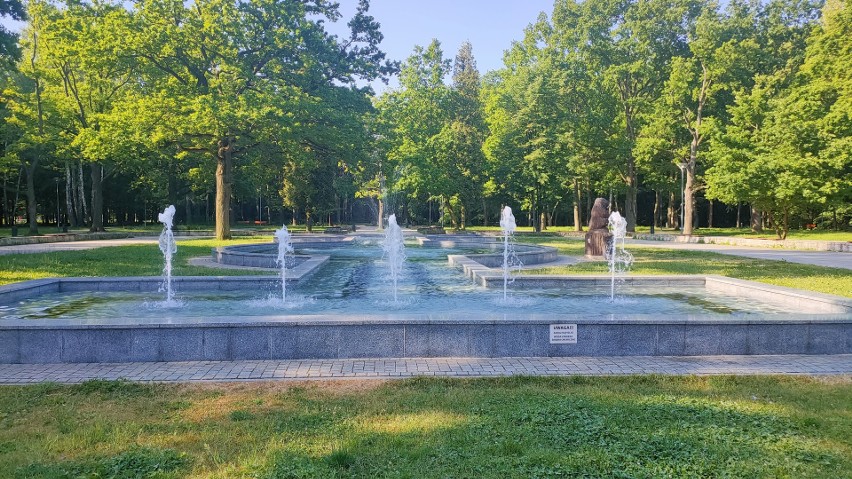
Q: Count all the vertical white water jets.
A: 5